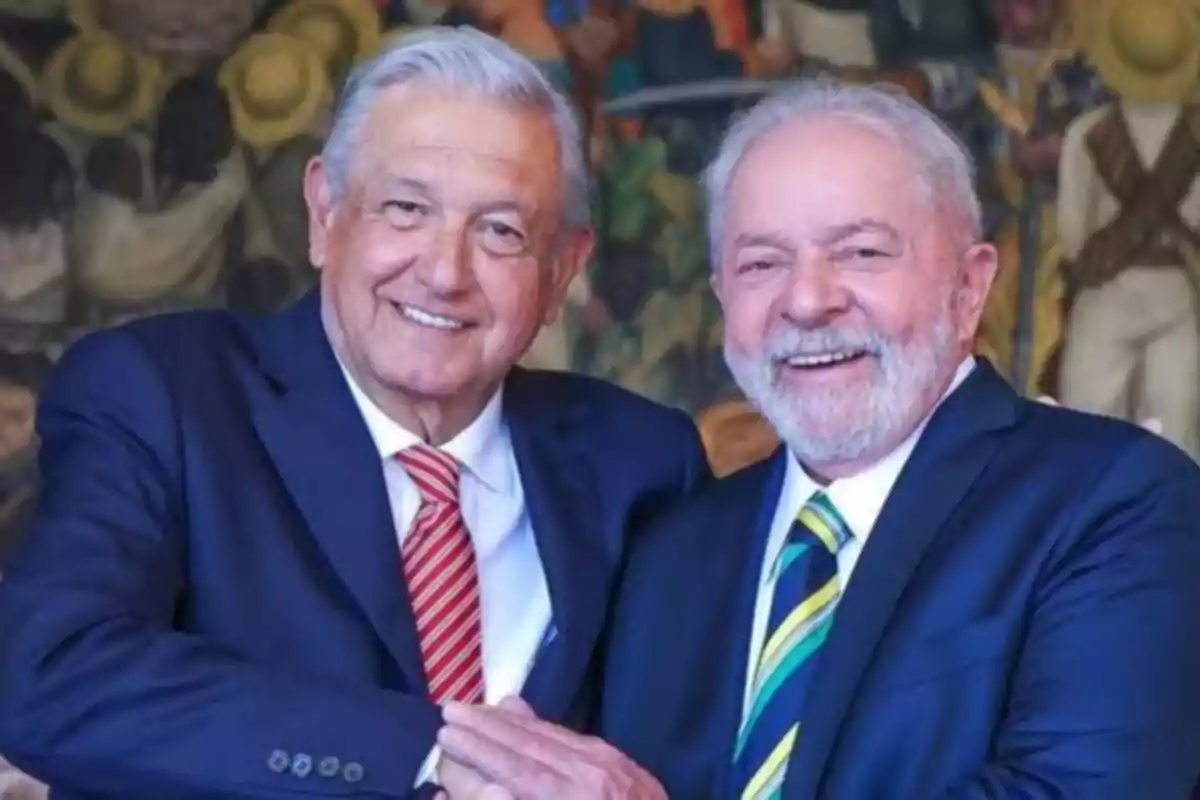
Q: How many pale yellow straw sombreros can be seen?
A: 4